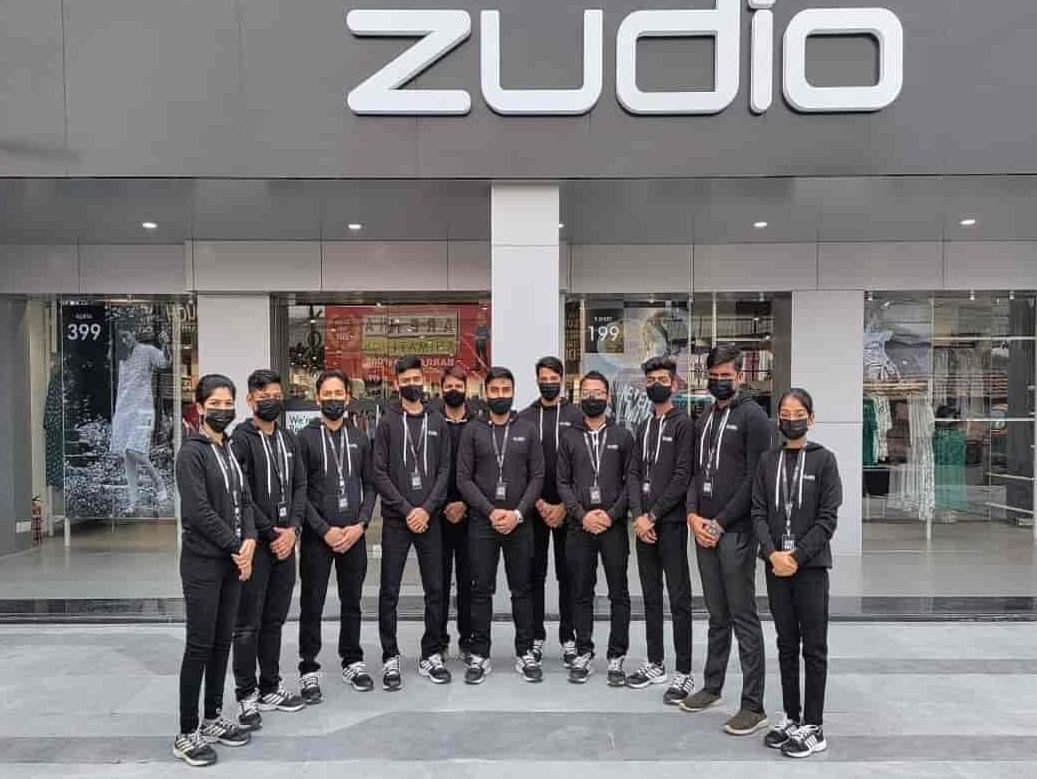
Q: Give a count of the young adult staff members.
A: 11